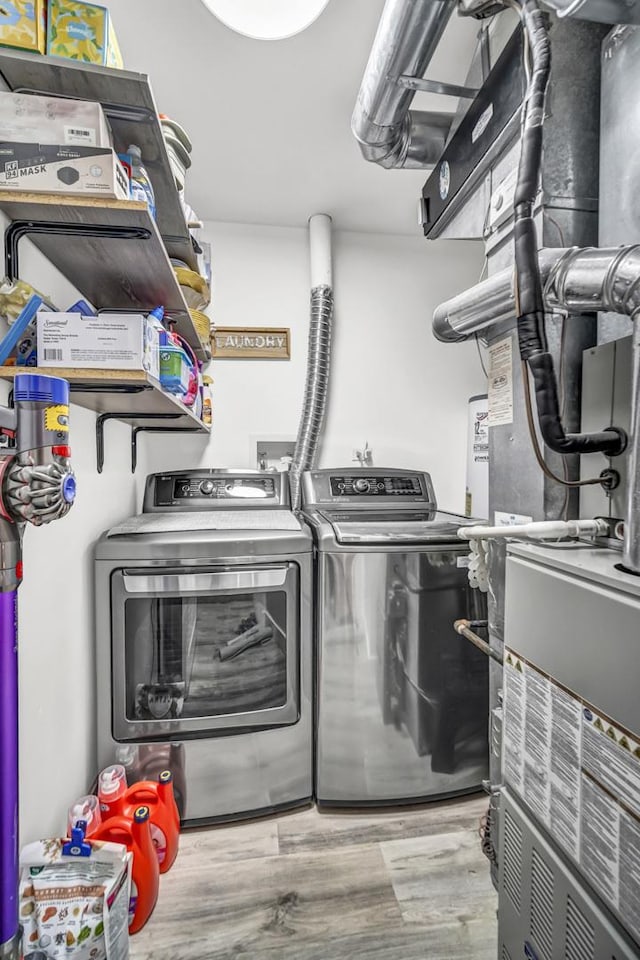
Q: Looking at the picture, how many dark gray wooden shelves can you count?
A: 3